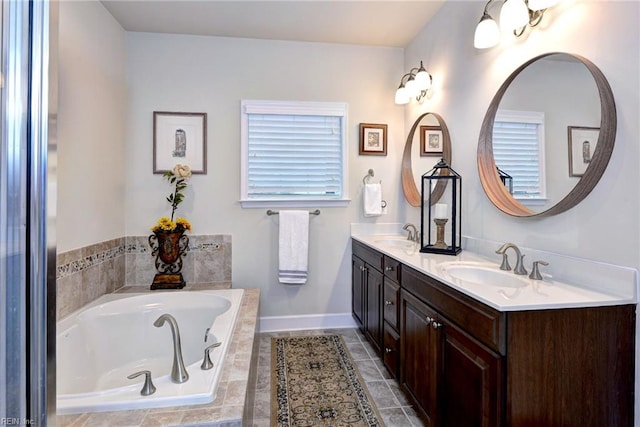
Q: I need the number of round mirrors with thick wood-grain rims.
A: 2